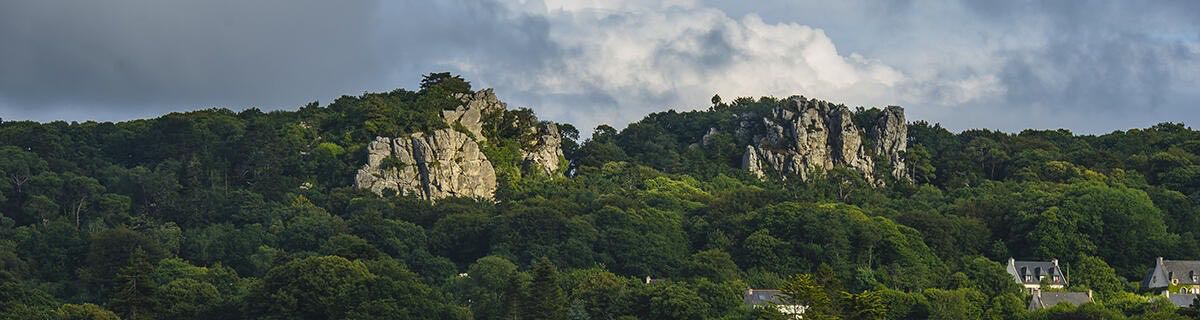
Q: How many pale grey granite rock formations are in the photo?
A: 2